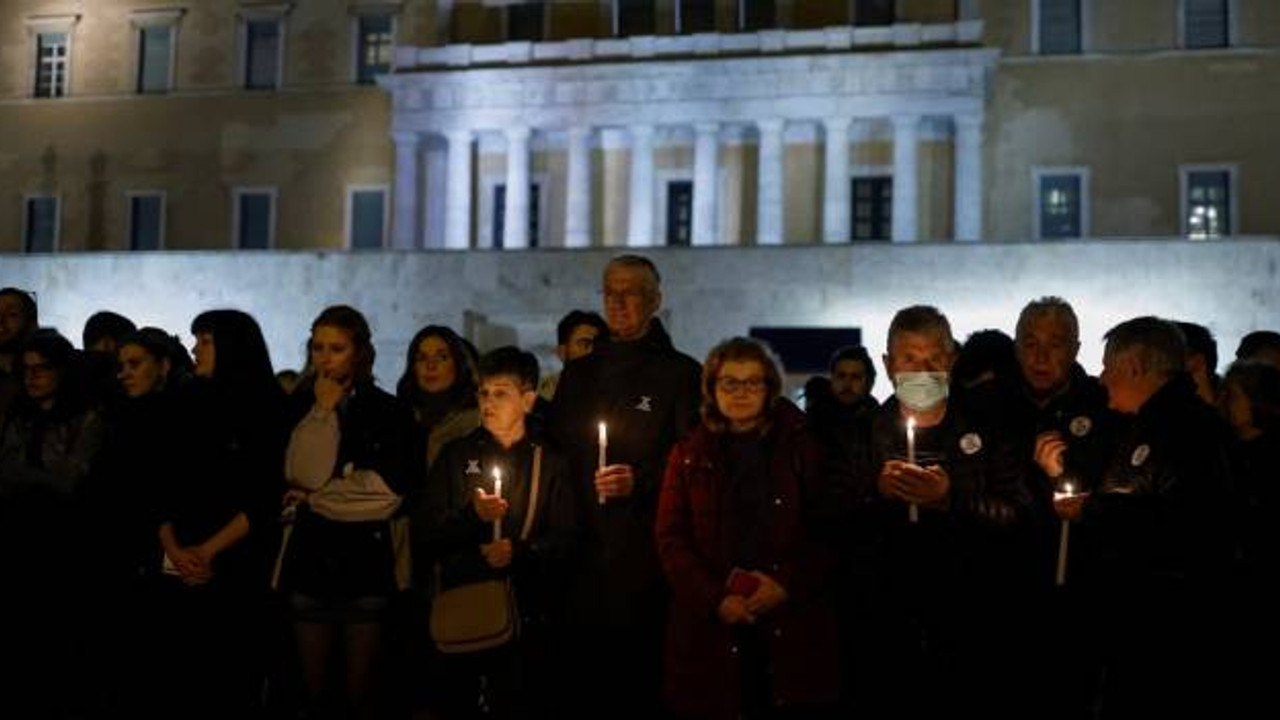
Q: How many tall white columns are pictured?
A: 10